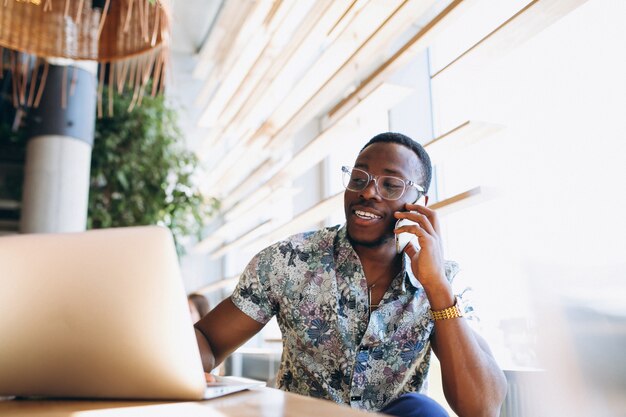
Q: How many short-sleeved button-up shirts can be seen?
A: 1